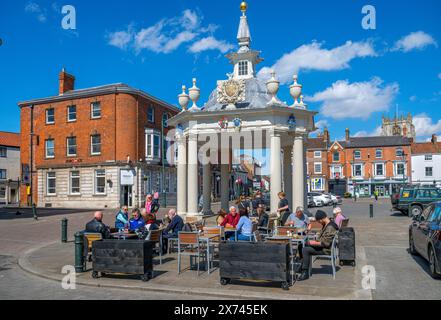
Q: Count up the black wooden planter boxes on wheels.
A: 3